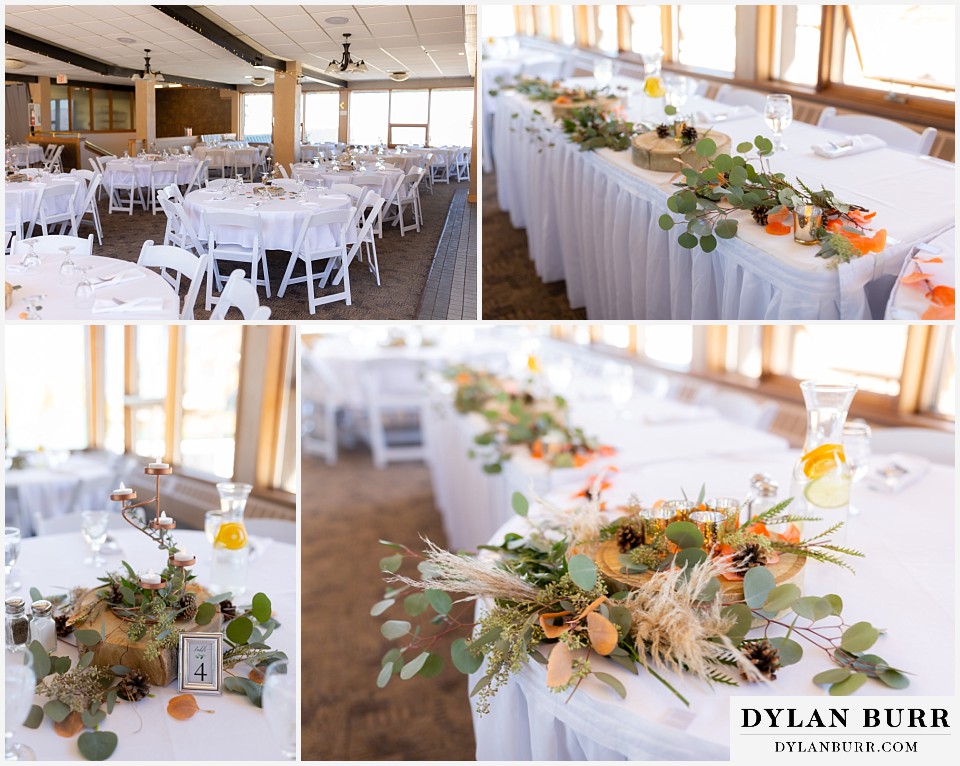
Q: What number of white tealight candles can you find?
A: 5